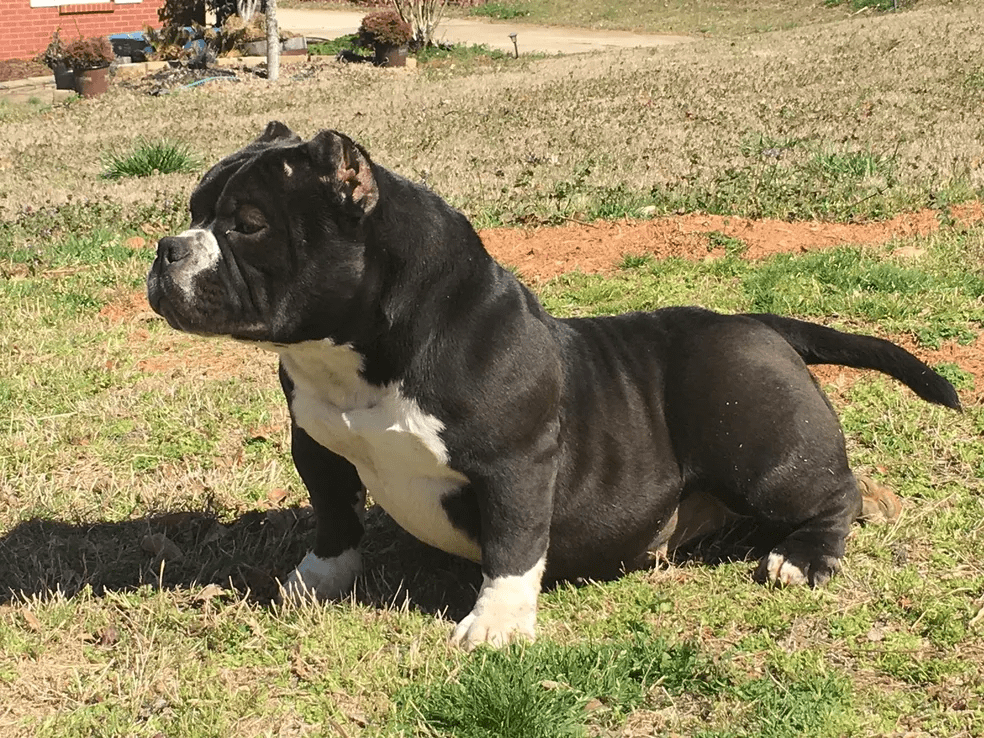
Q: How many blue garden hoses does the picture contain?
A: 1